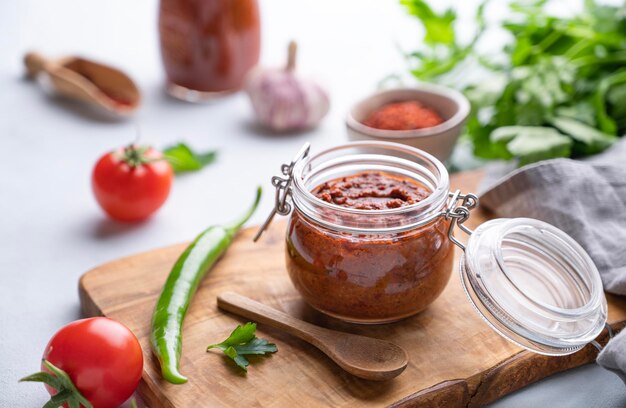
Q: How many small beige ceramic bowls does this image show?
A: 1